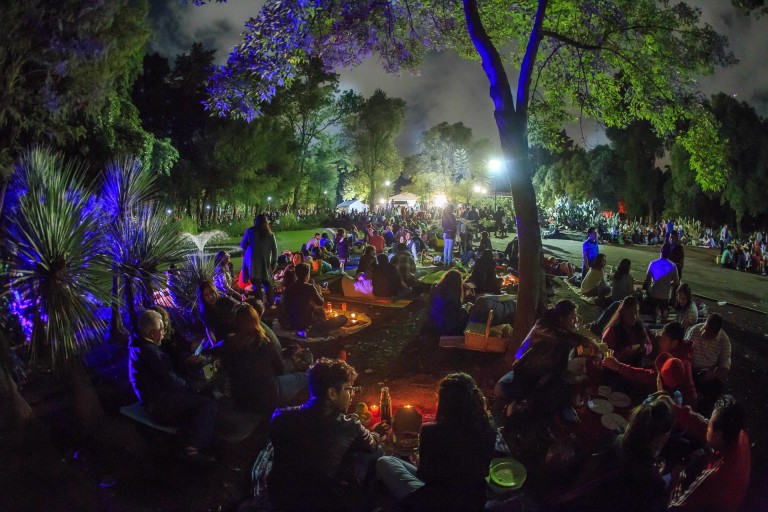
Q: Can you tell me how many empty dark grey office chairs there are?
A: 0